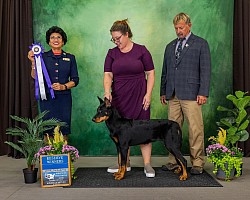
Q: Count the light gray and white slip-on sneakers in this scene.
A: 2